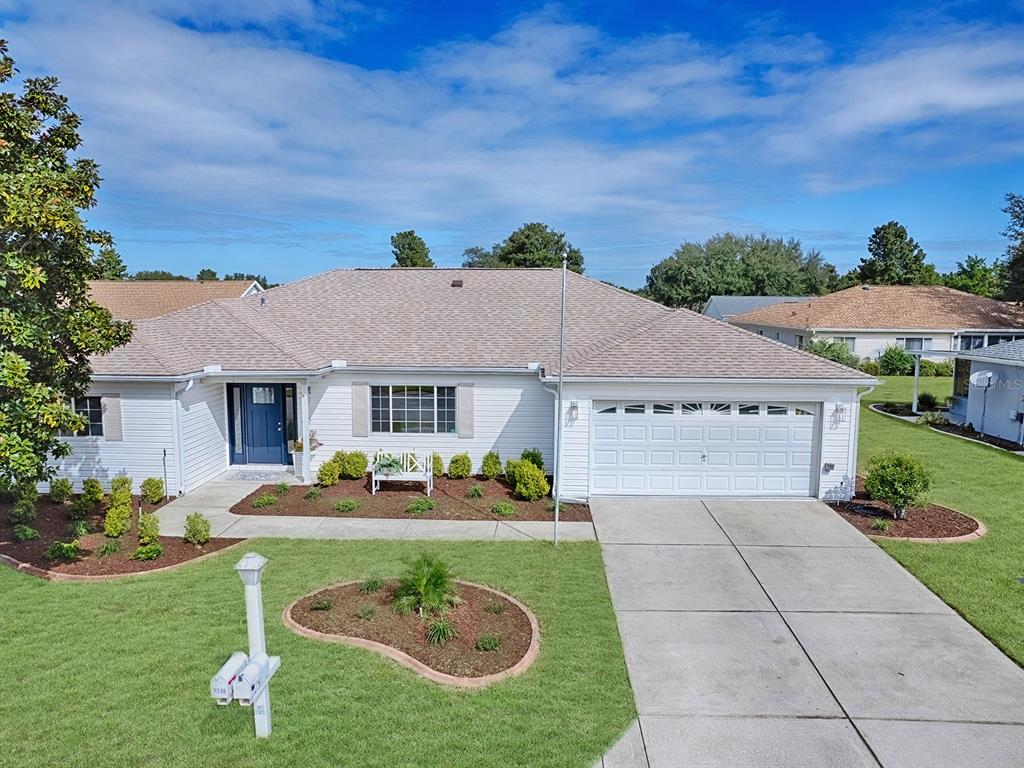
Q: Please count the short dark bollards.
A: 0